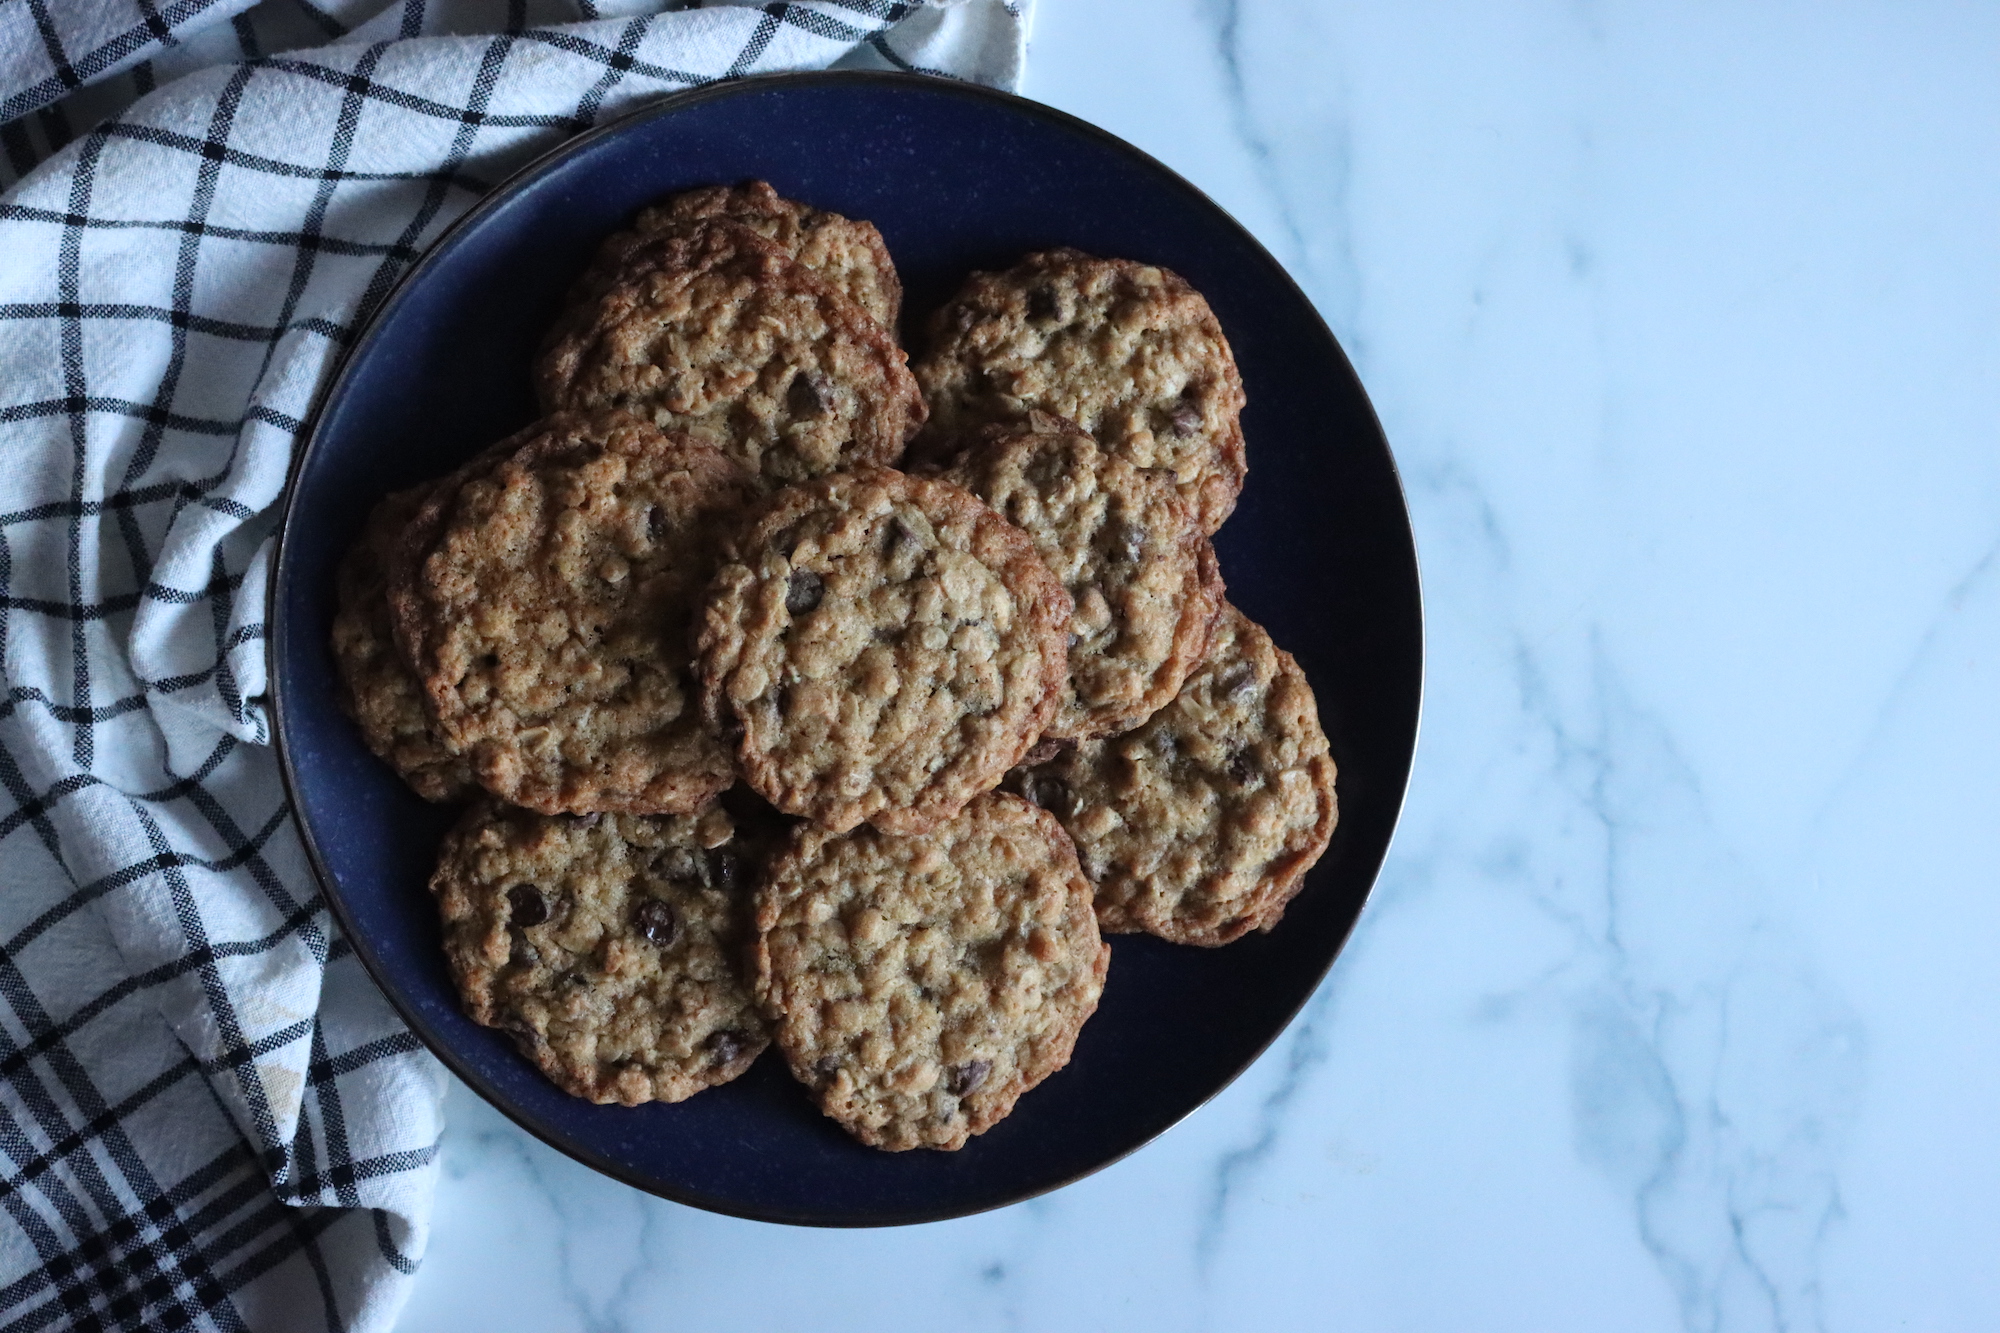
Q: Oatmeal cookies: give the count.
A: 10